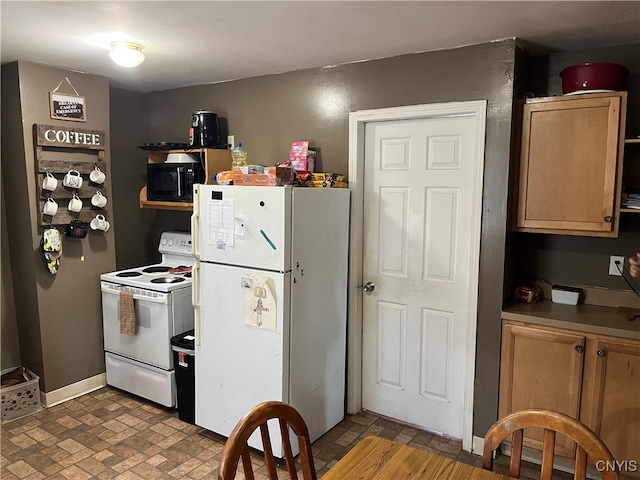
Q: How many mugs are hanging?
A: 8